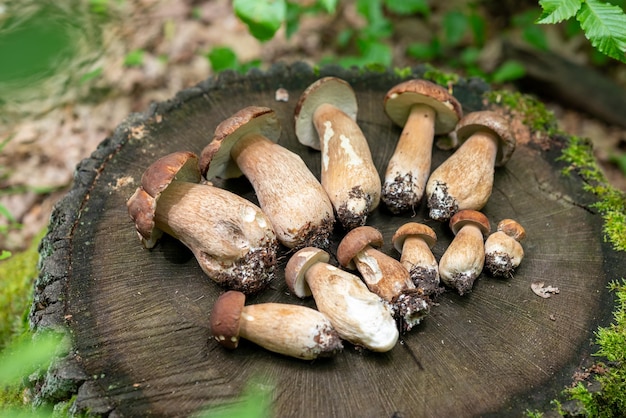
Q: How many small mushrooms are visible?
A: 6